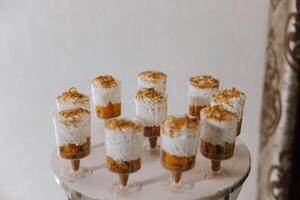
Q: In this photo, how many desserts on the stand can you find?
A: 10